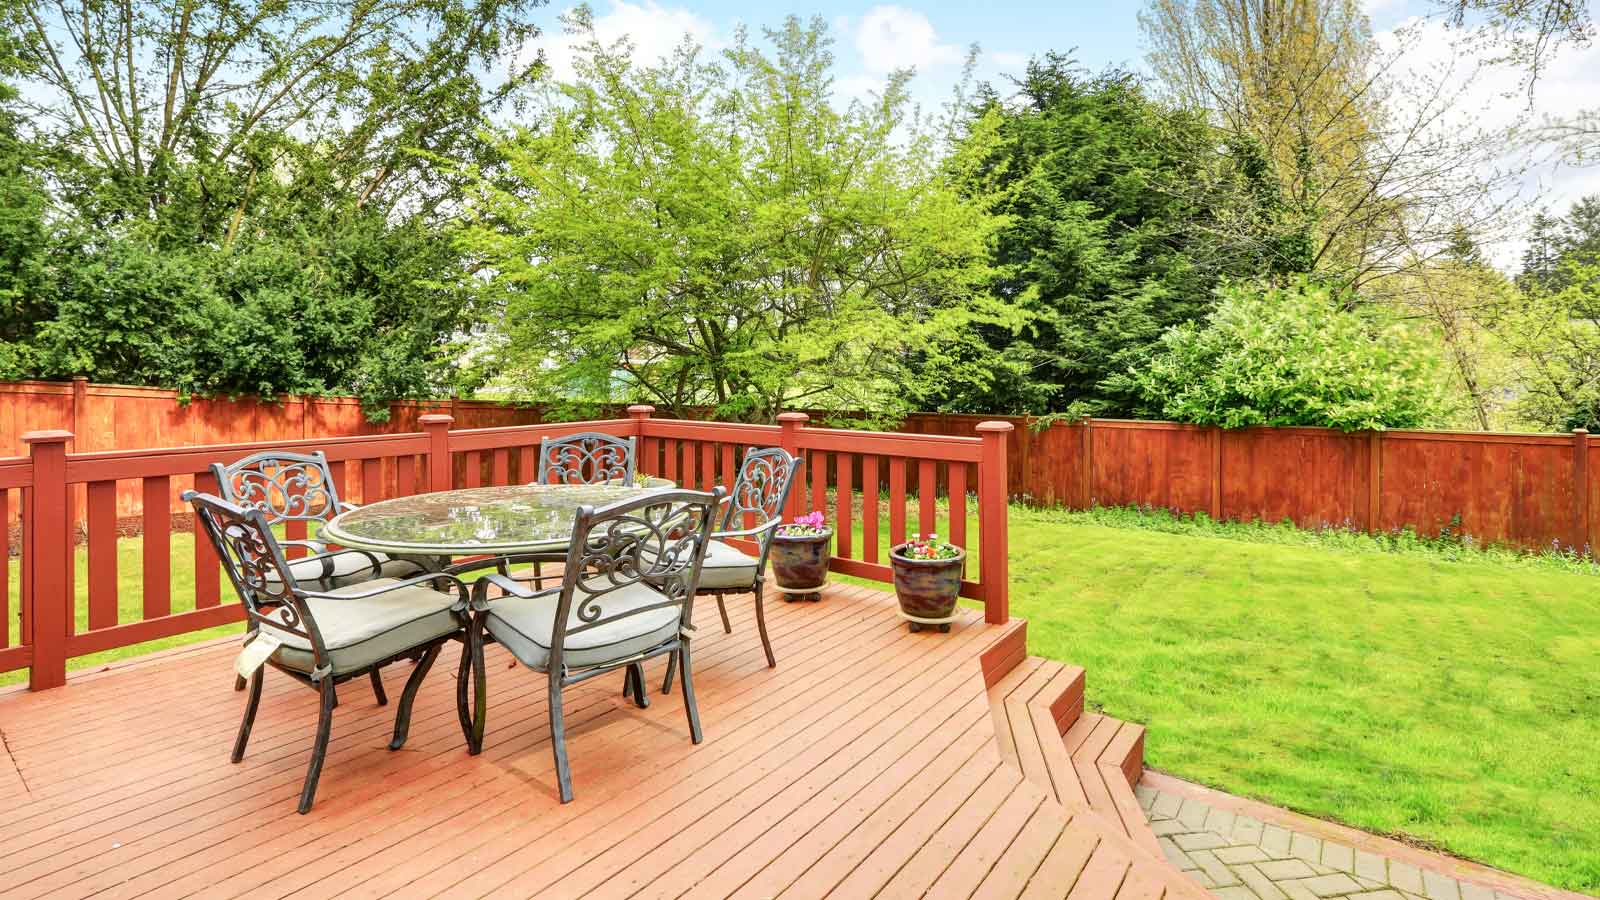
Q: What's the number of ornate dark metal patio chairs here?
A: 5